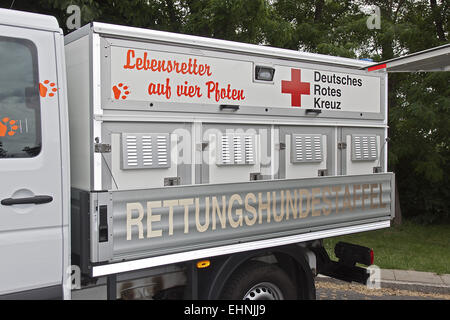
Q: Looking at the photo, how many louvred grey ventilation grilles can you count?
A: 4